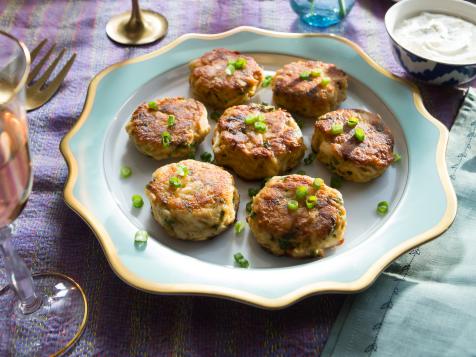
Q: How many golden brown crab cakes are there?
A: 7